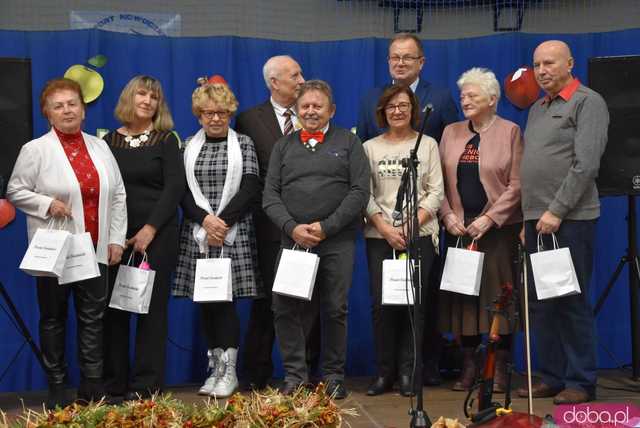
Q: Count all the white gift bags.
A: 8